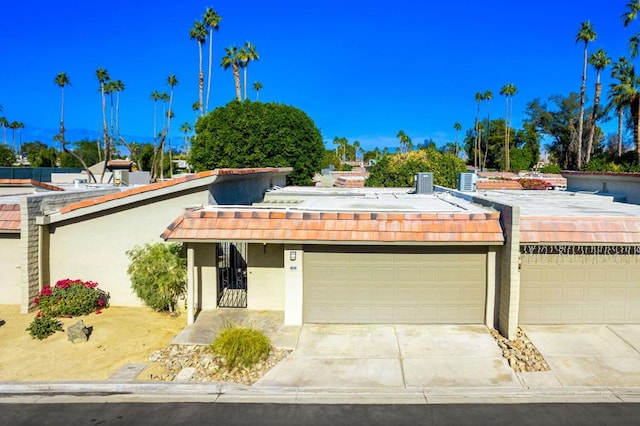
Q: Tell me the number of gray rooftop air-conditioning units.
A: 2